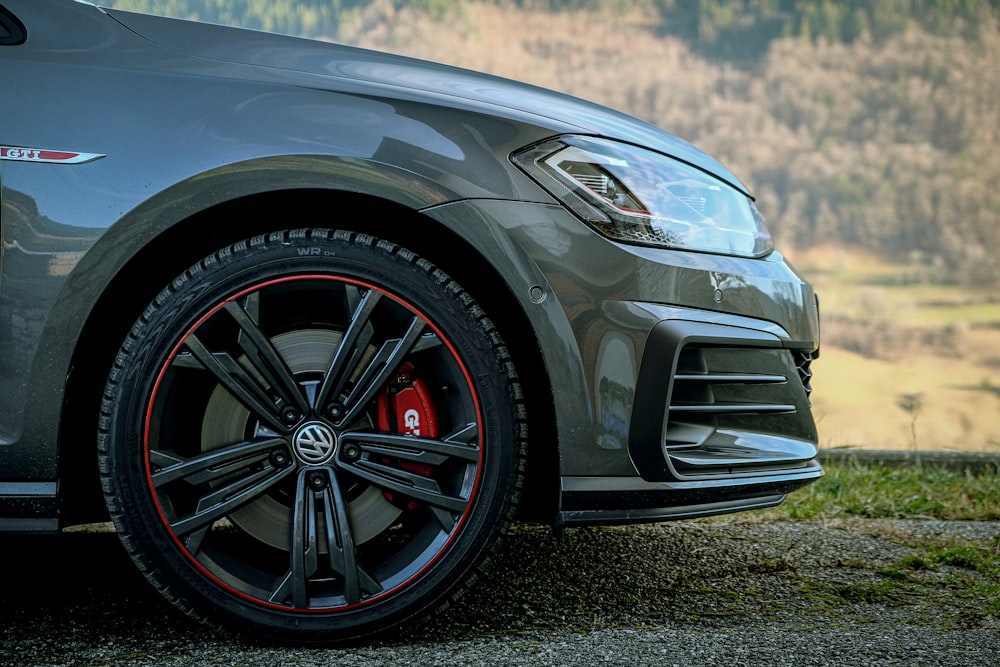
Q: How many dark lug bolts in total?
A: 5